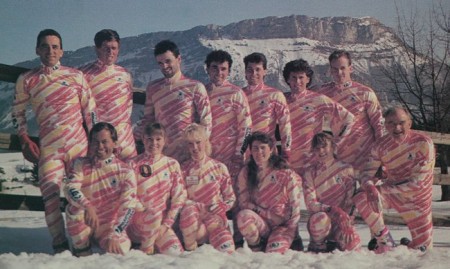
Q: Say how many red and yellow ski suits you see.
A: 13